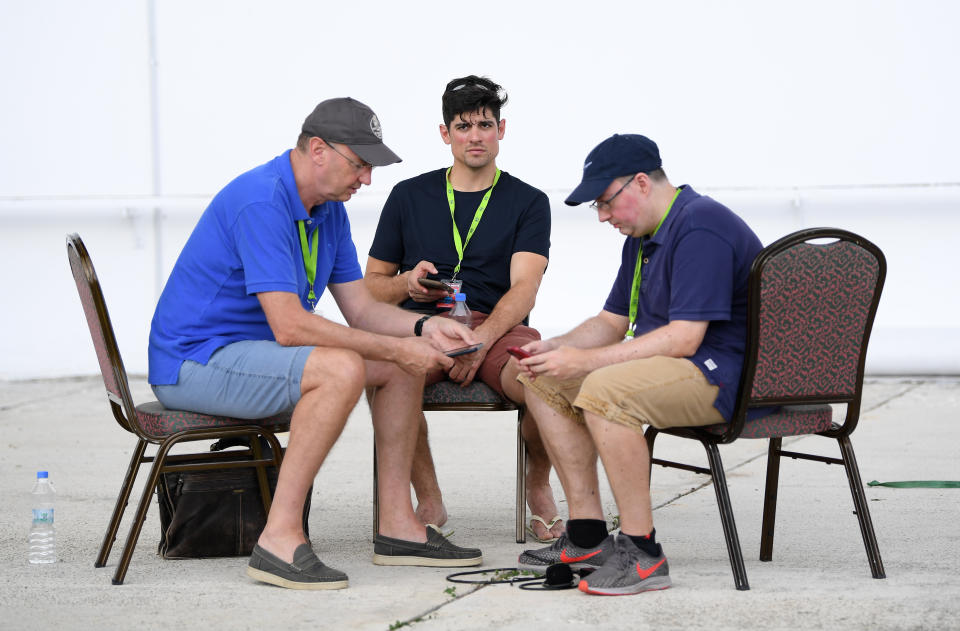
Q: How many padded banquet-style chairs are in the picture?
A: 3